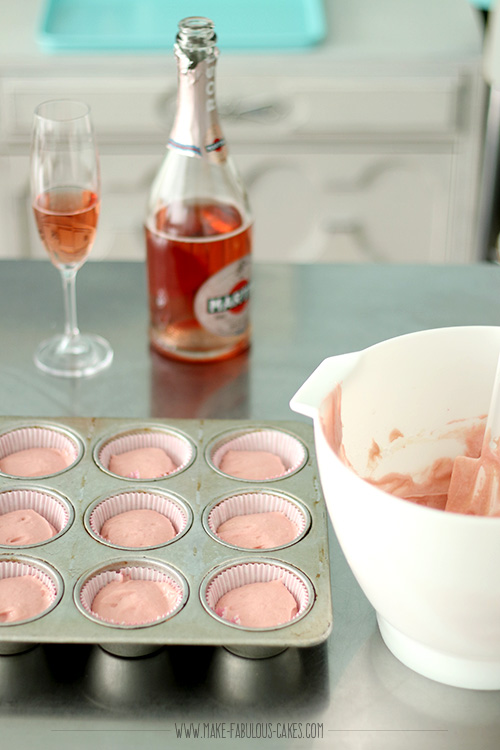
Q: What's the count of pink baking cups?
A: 9